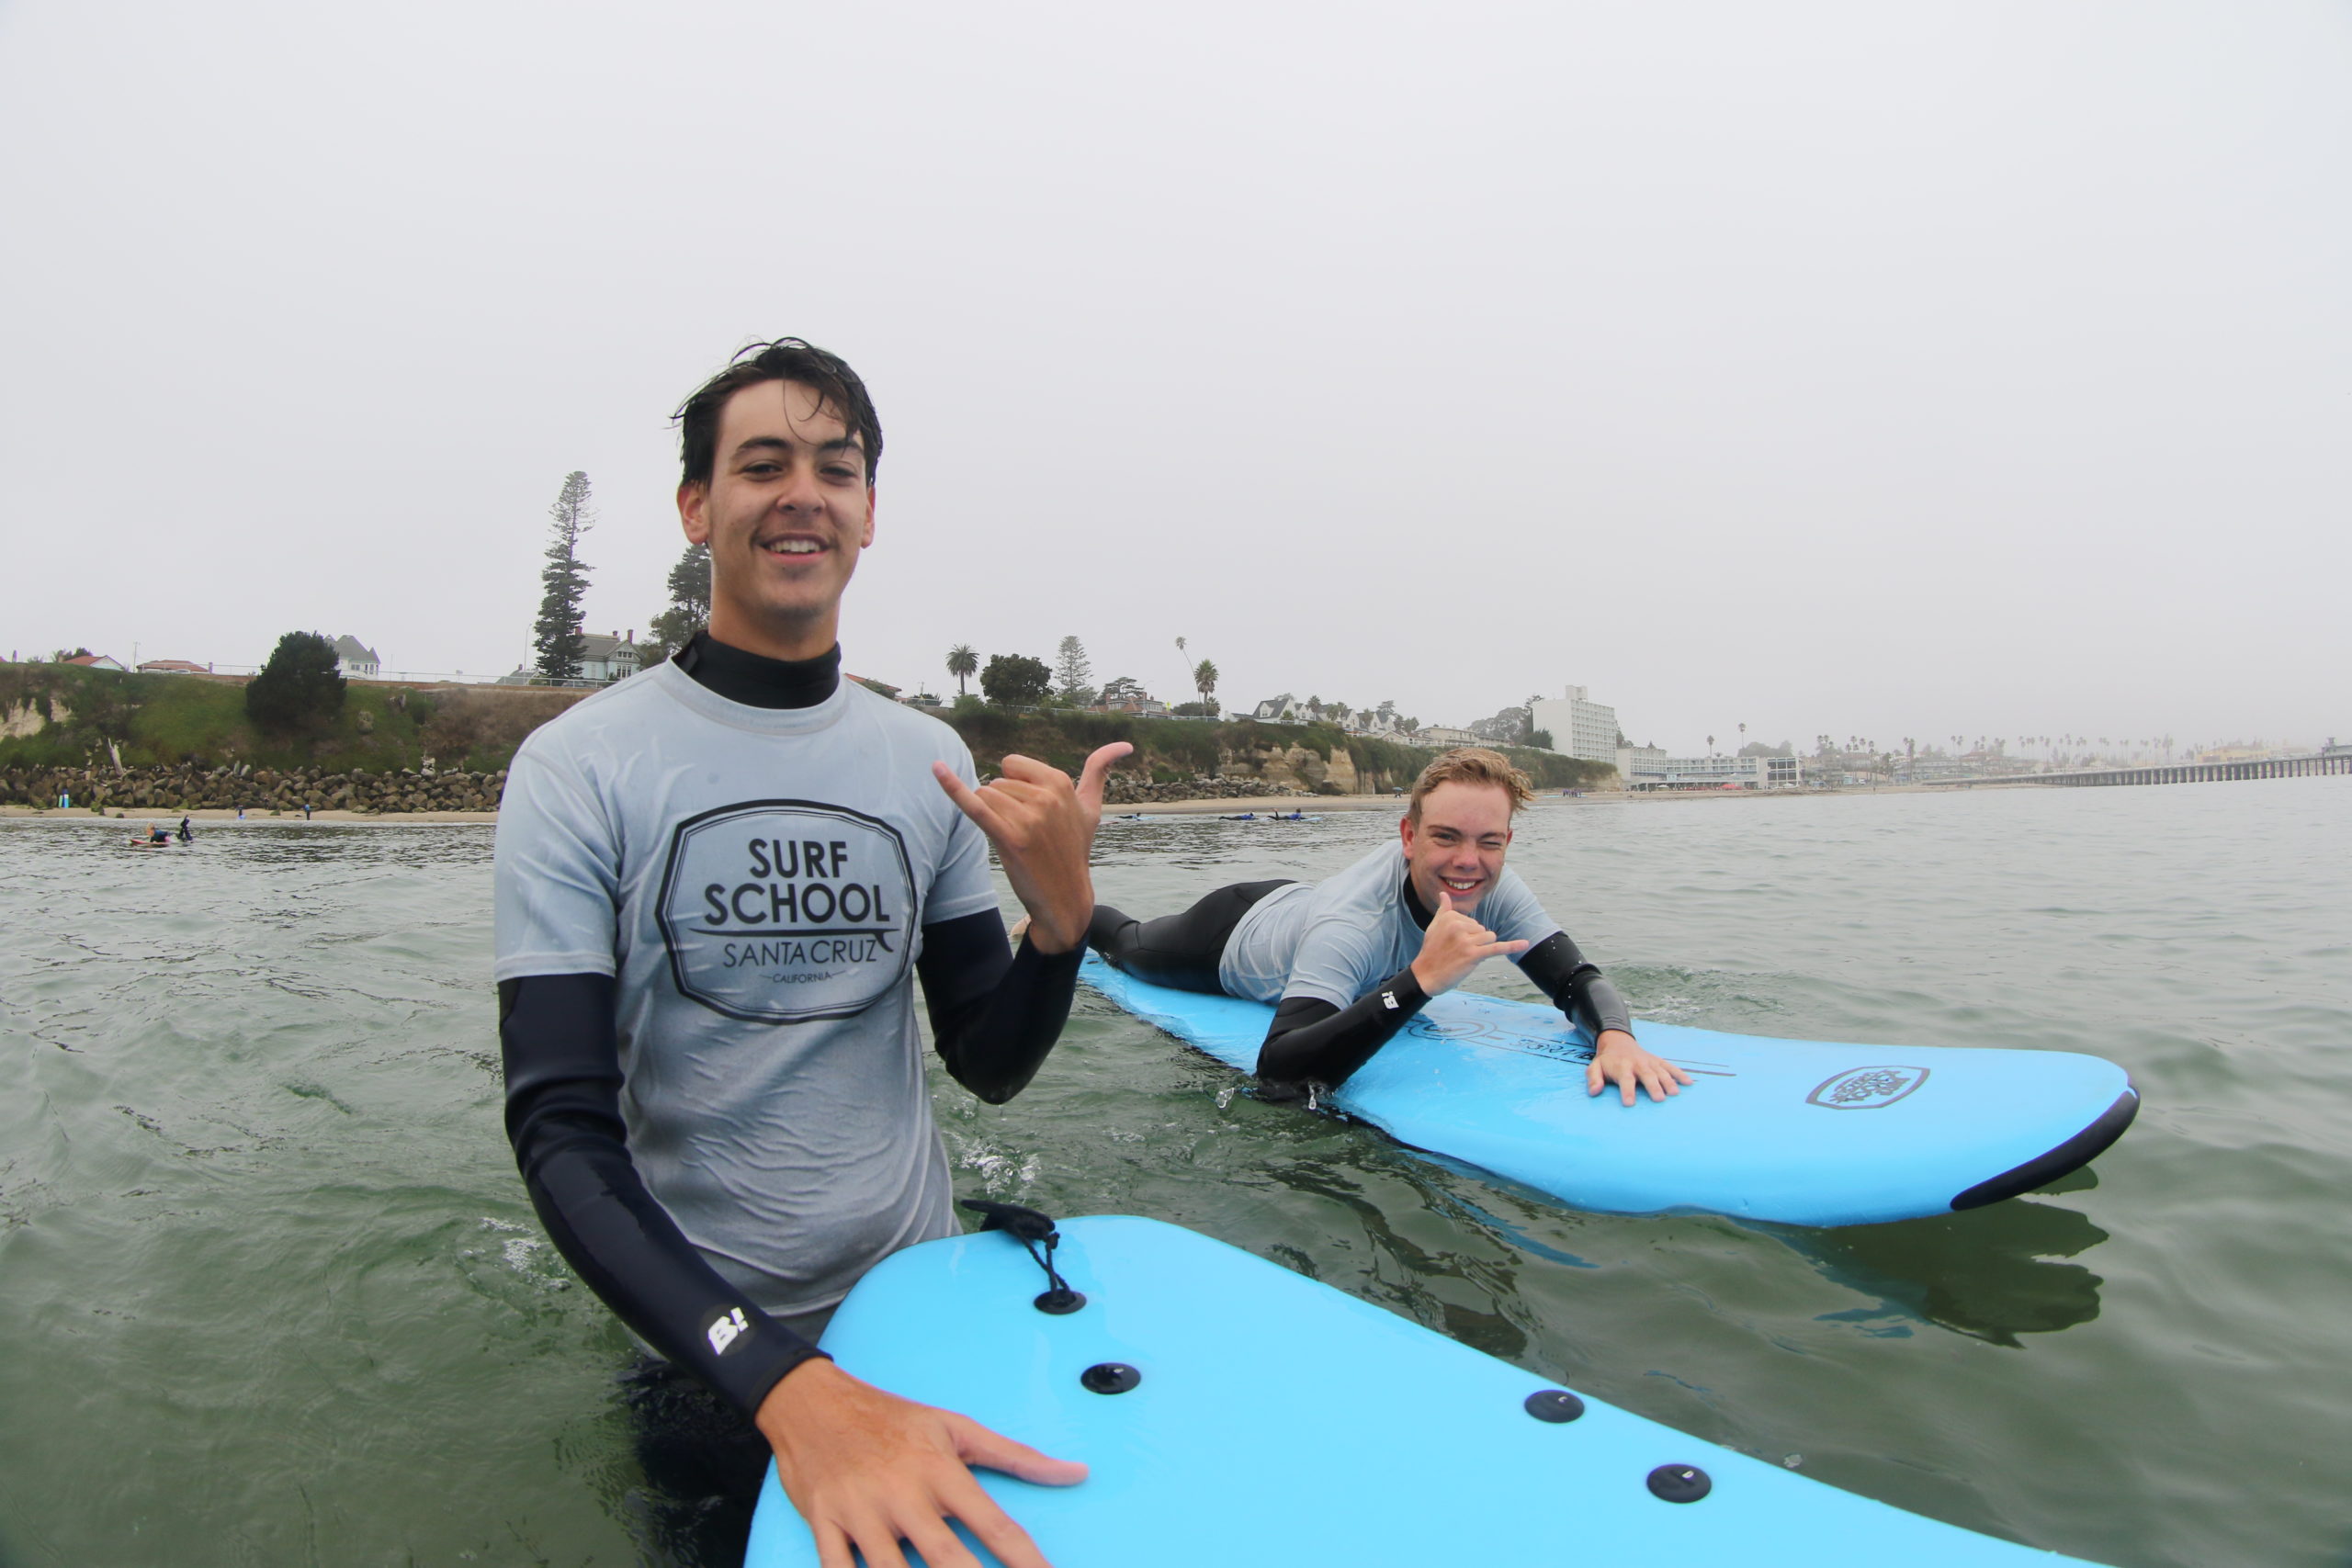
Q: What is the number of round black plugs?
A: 4